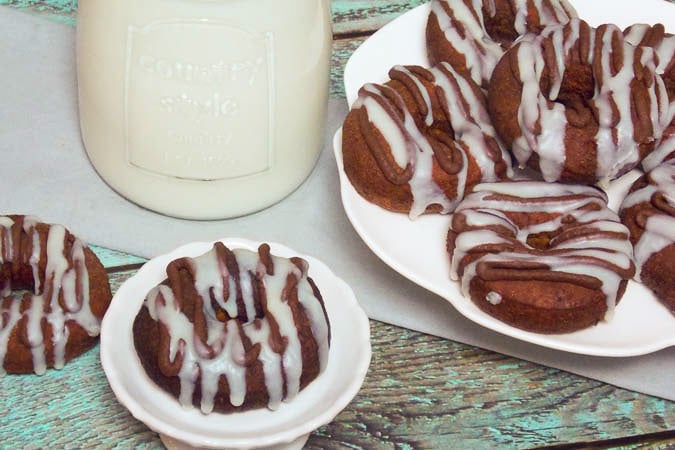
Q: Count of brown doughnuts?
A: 8